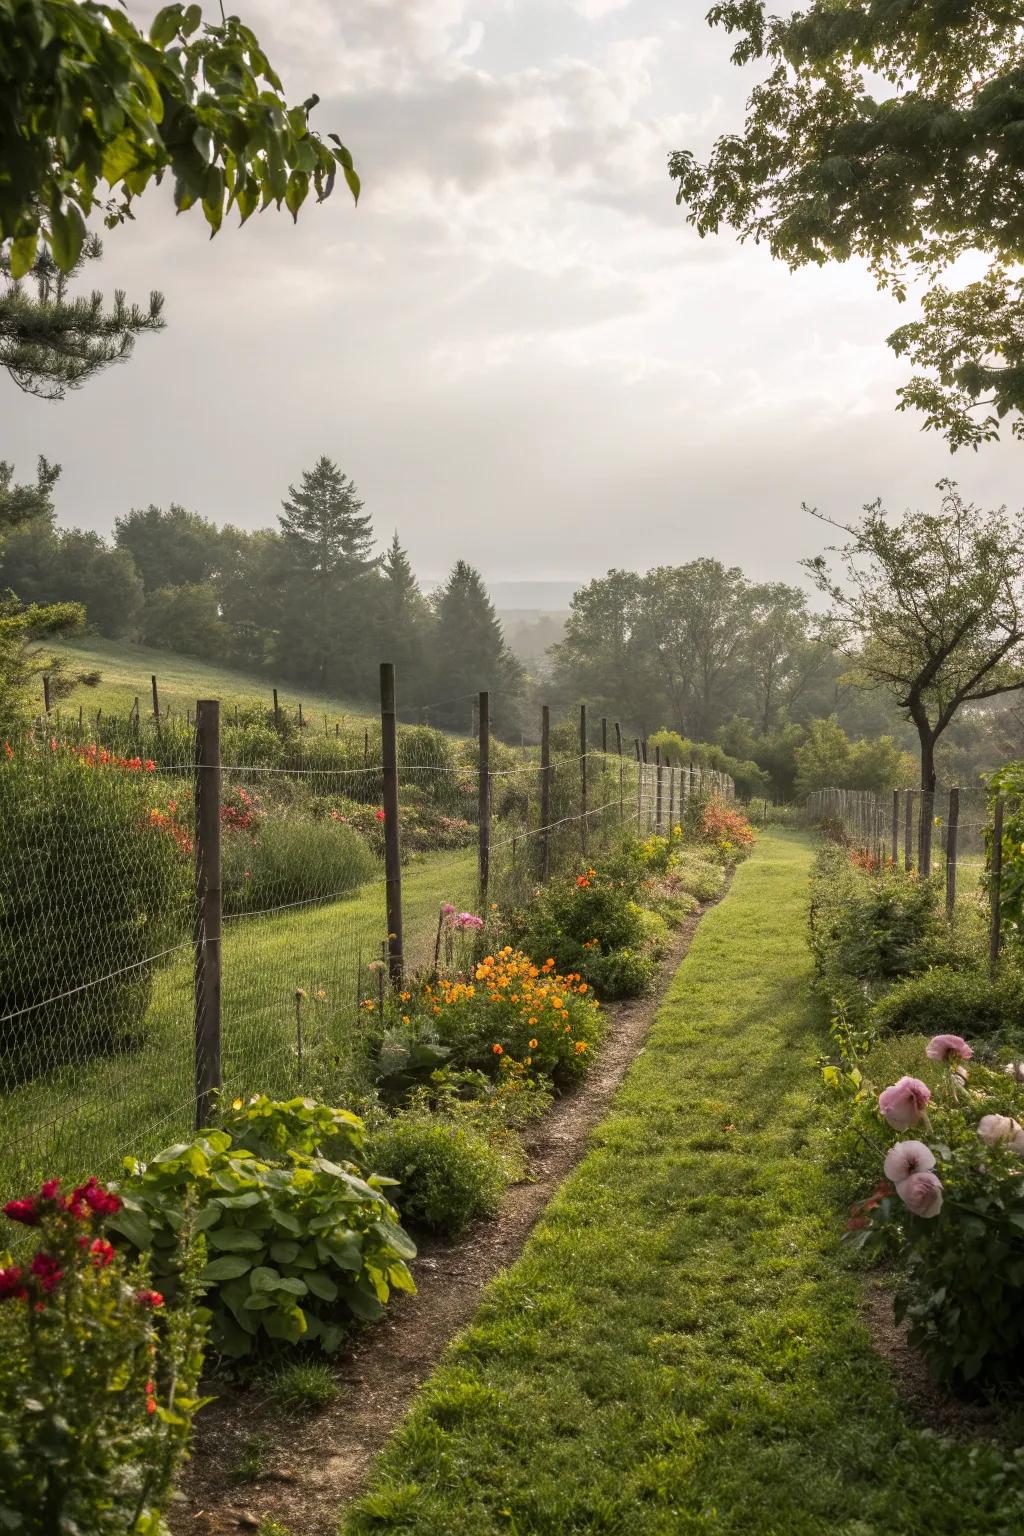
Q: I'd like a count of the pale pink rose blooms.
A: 5